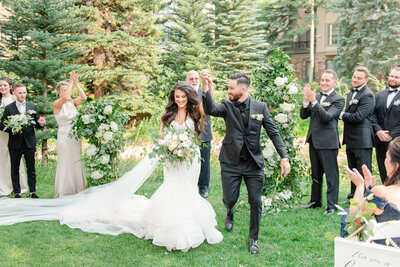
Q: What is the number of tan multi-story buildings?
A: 1